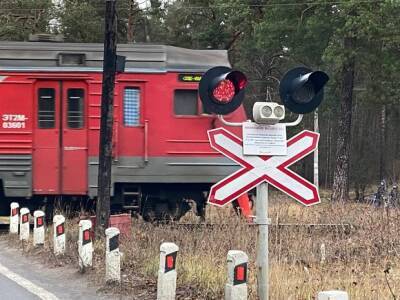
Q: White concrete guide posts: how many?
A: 9